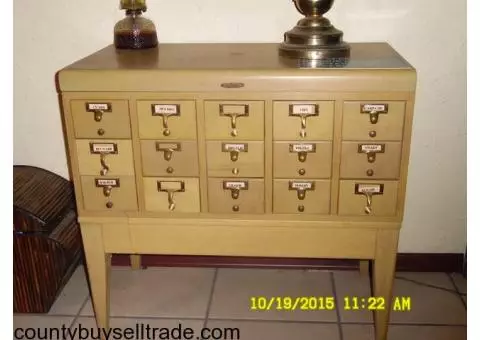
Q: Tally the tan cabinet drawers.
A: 15